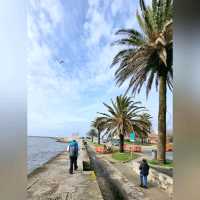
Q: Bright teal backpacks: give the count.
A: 1